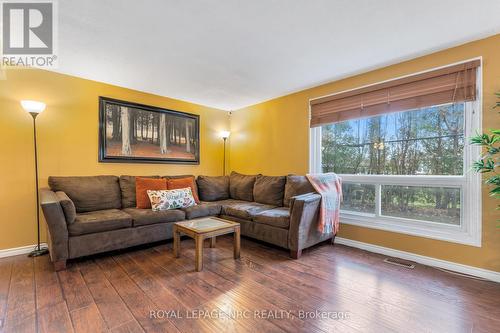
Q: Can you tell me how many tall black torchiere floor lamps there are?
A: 2